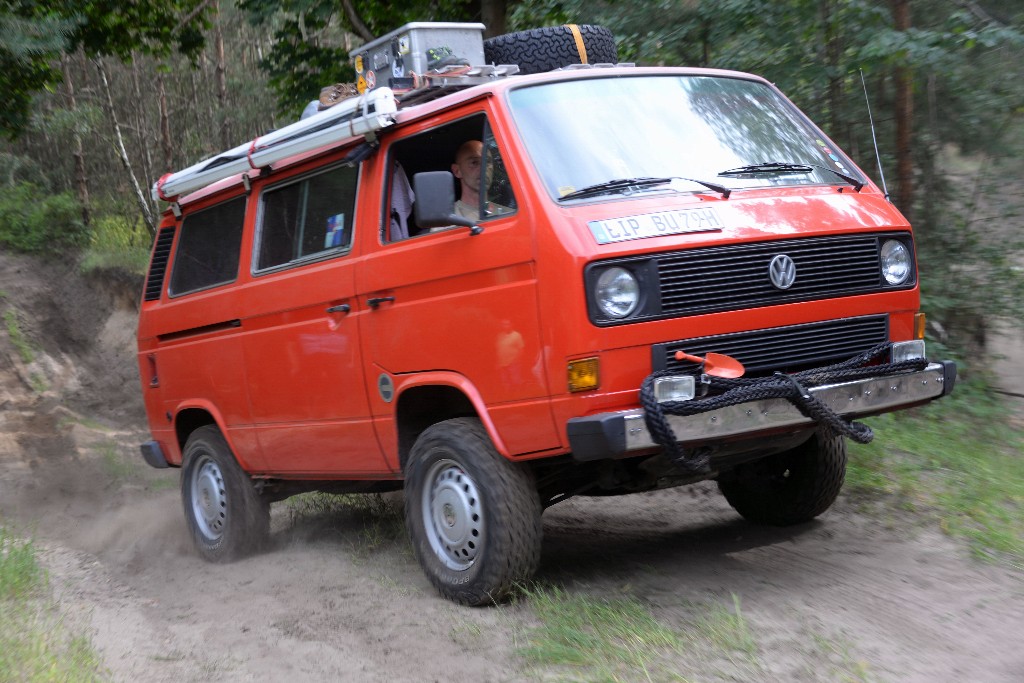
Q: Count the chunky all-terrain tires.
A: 4